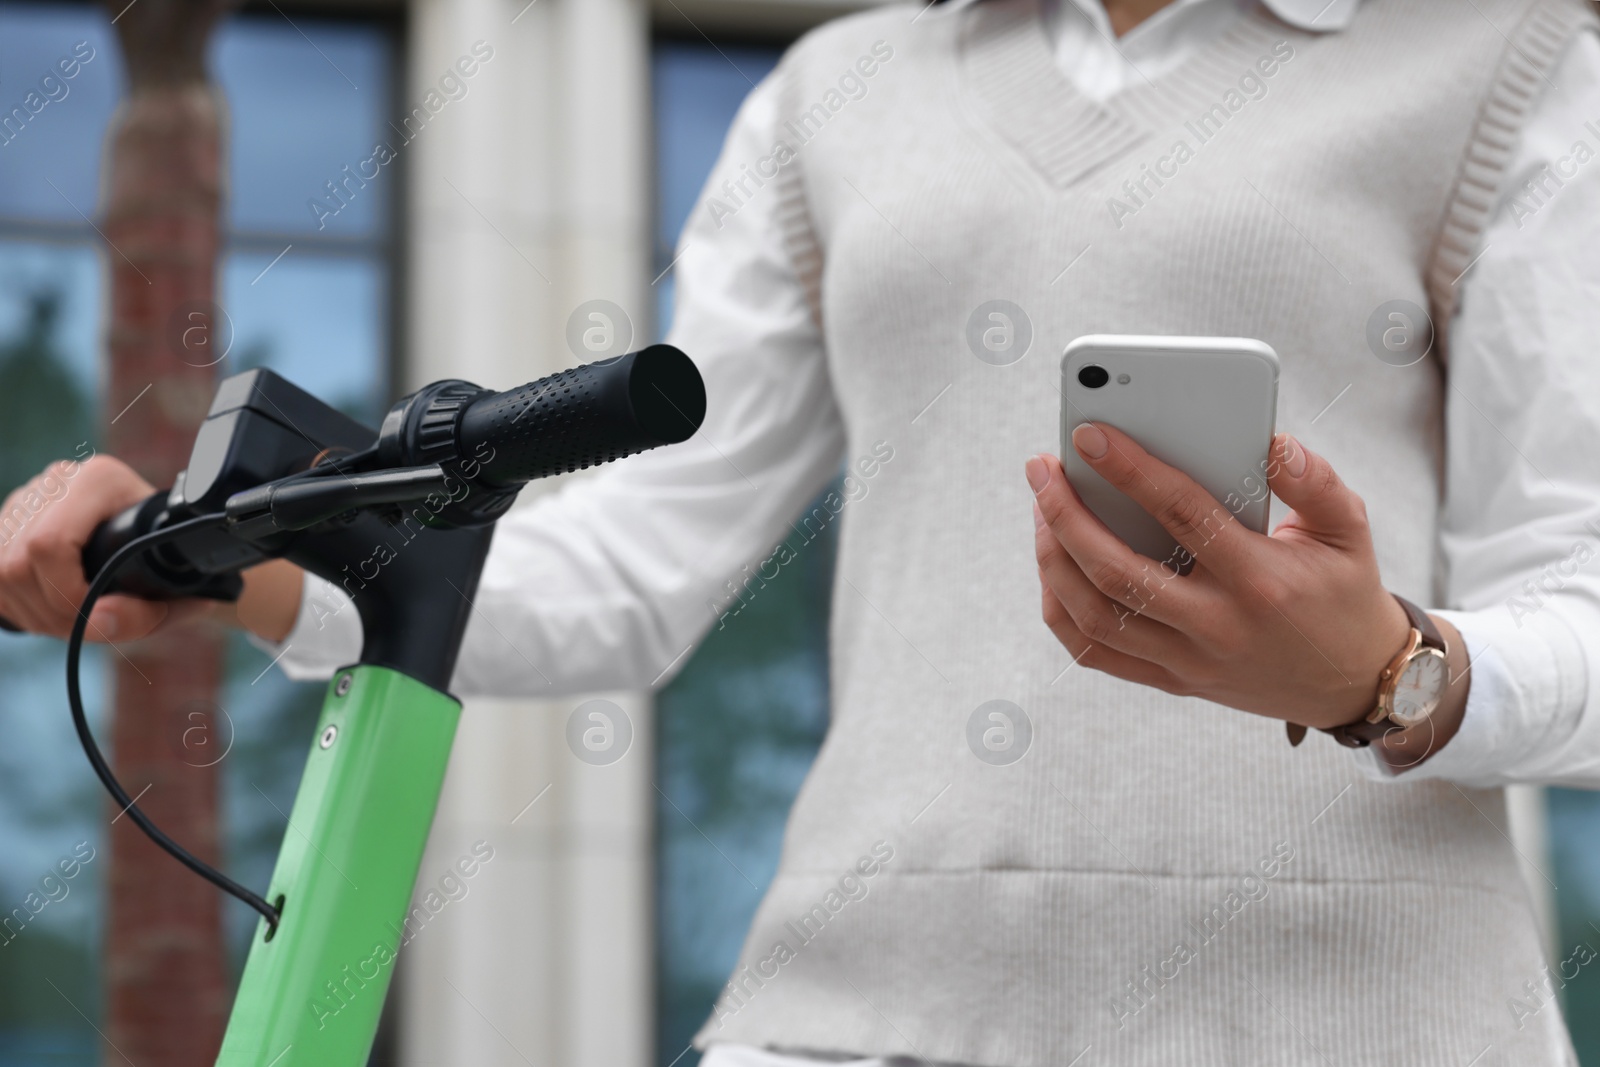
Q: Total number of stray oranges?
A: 0